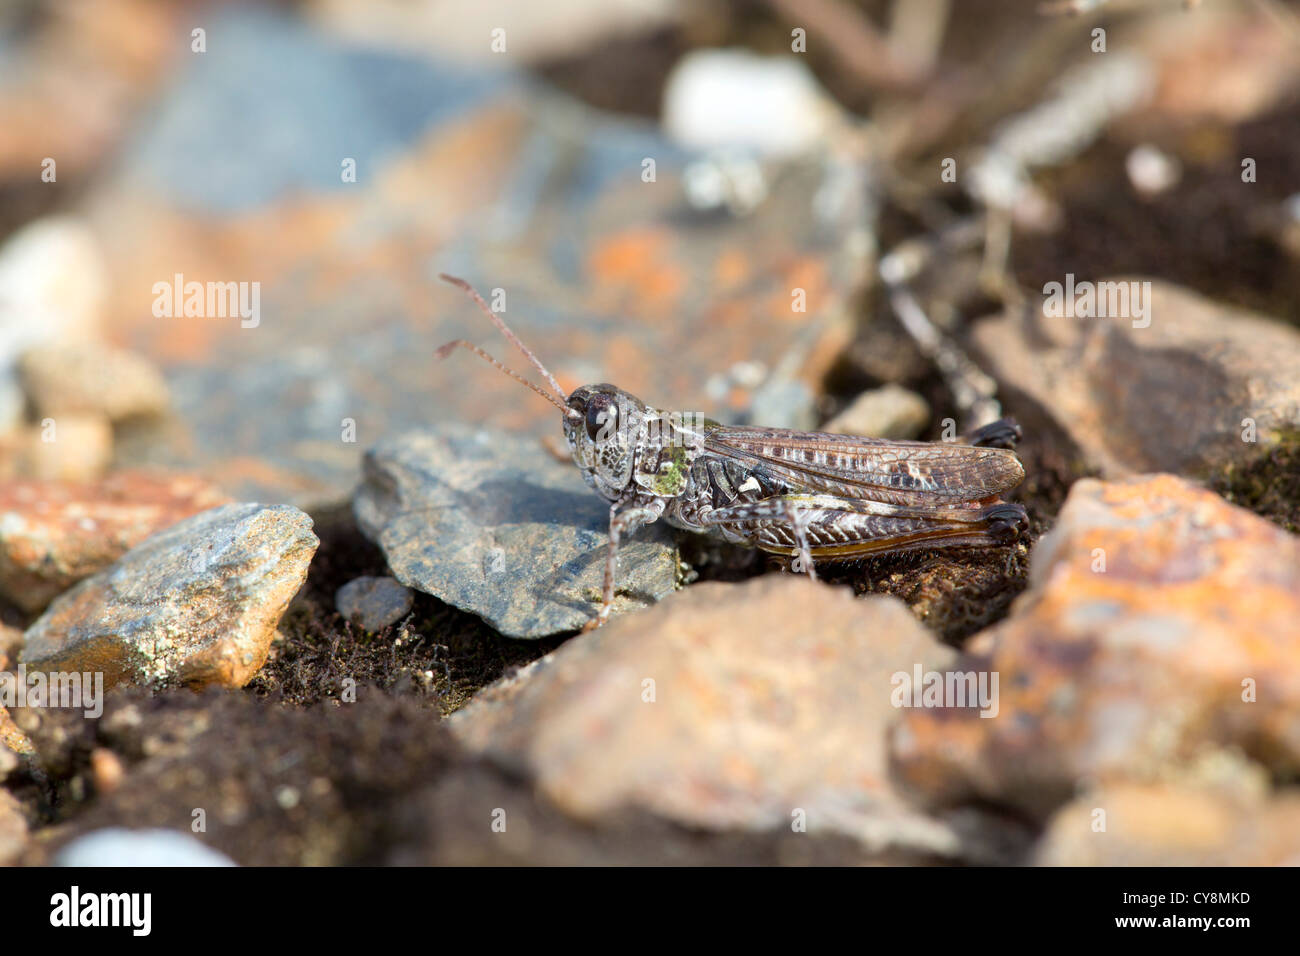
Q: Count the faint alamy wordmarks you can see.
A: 5